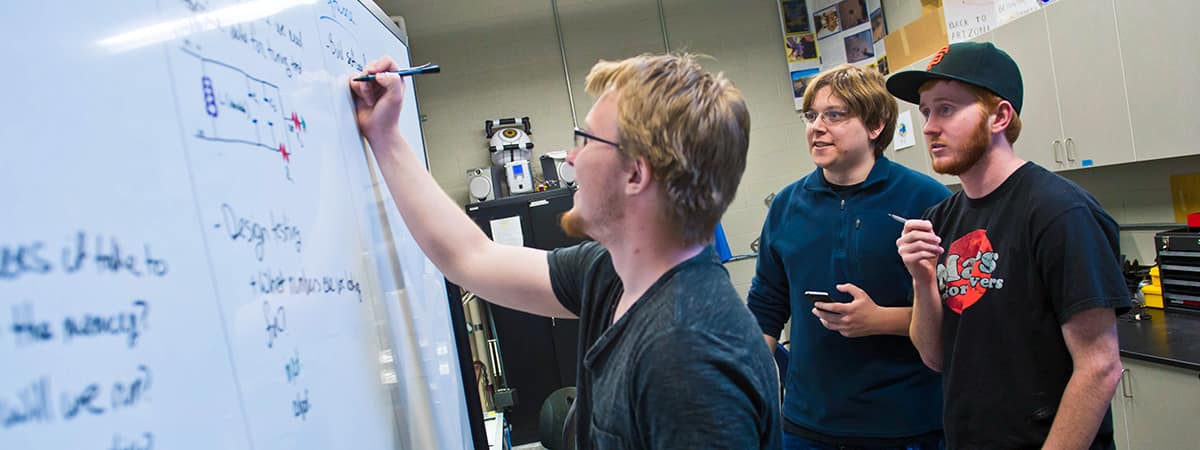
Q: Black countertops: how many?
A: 1